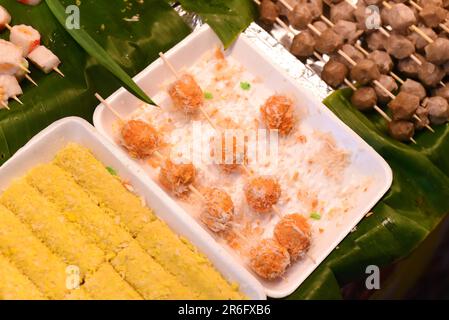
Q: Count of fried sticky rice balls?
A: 9